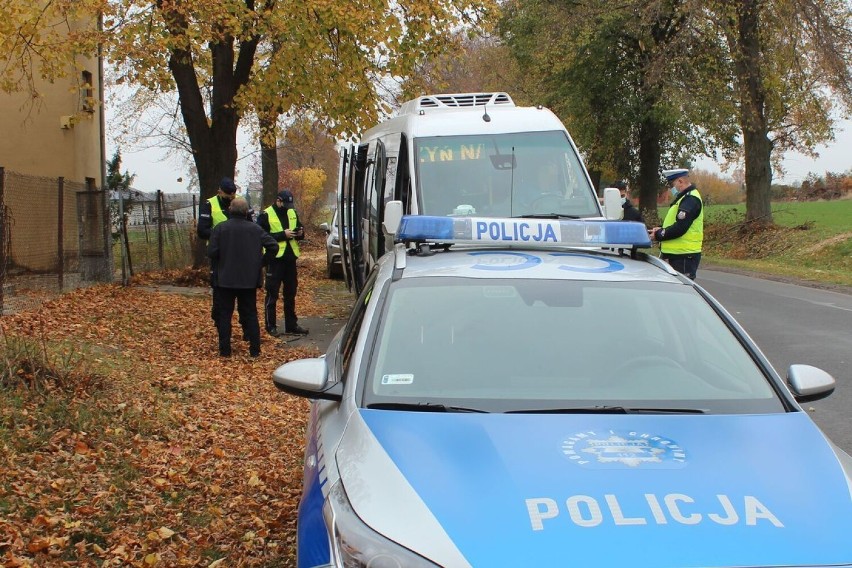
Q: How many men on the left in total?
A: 3